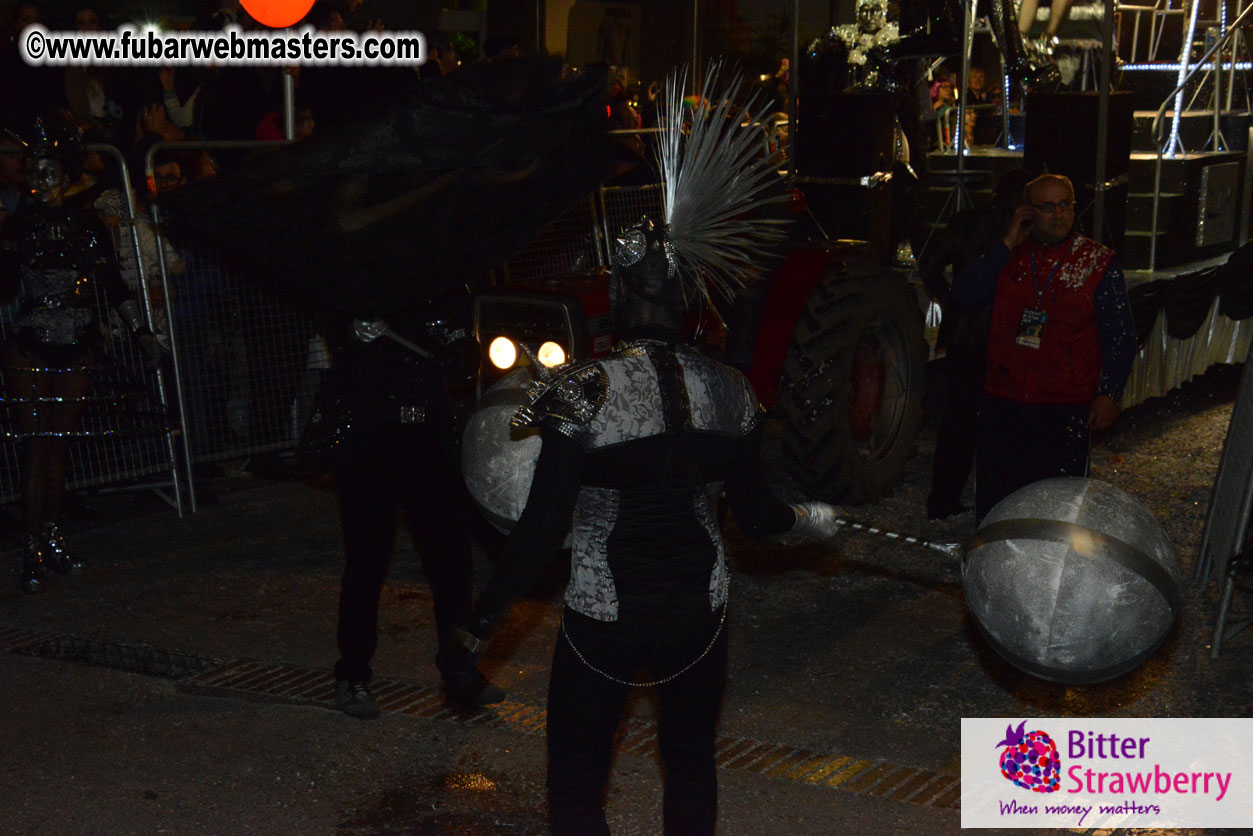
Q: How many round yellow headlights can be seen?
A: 2